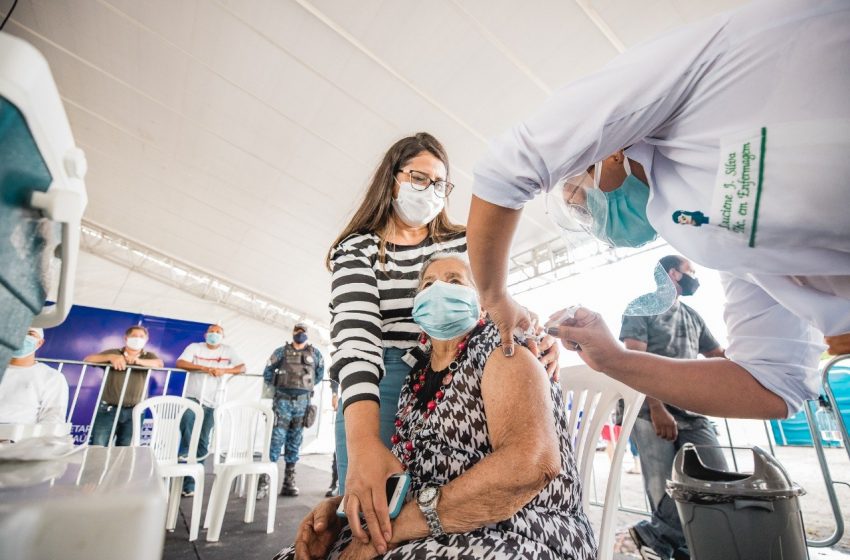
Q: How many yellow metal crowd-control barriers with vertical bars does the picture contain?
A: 0